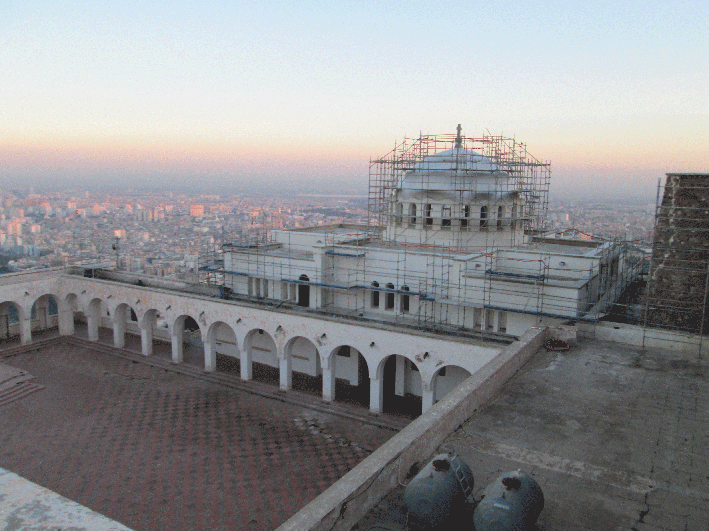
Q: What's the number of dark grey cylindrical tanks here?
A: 2